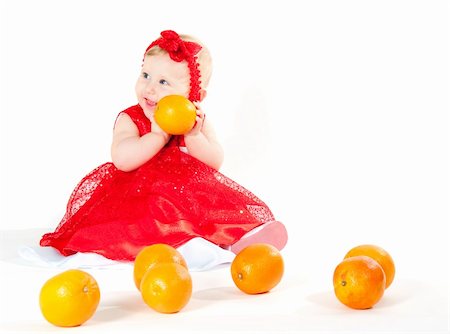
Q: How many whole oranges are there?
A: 7